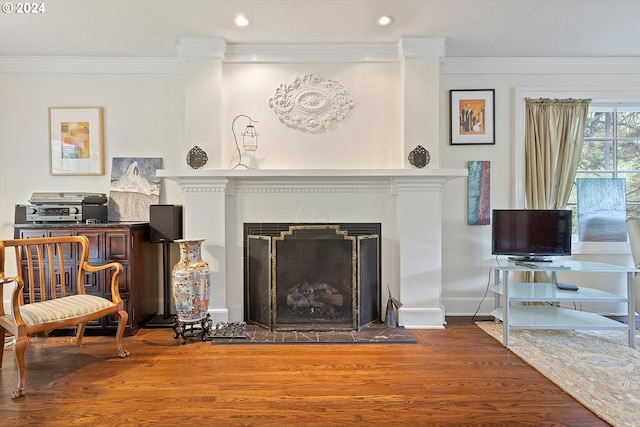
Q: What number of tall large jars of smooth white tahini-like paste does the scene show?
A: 0